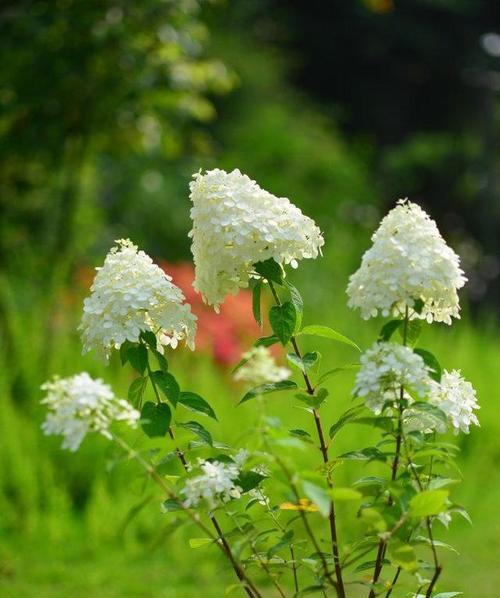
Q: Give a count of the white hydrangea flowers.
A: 8